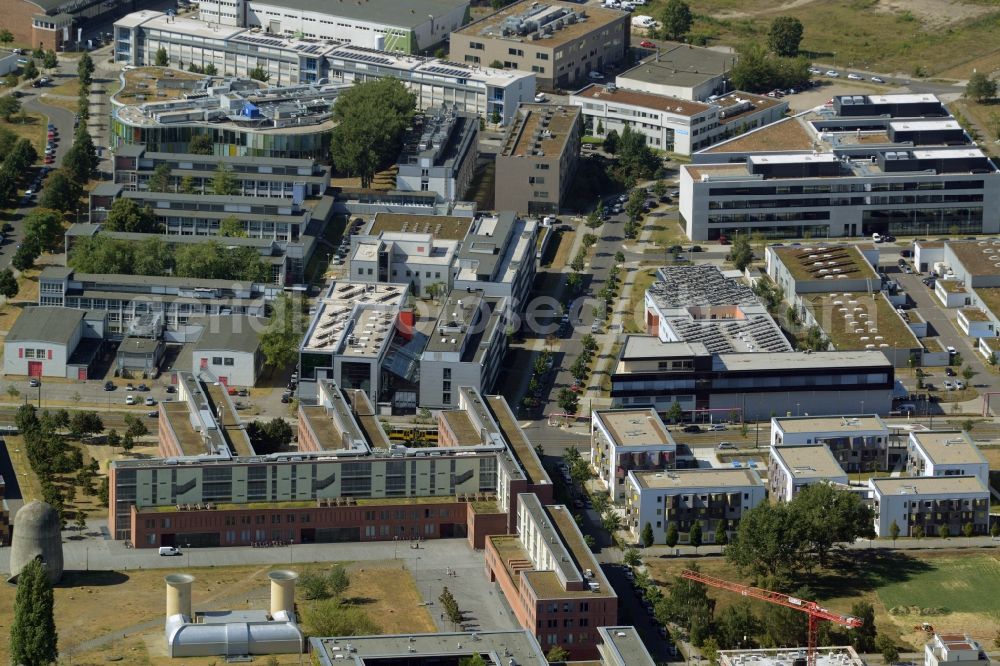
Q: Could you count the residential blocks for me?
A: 6